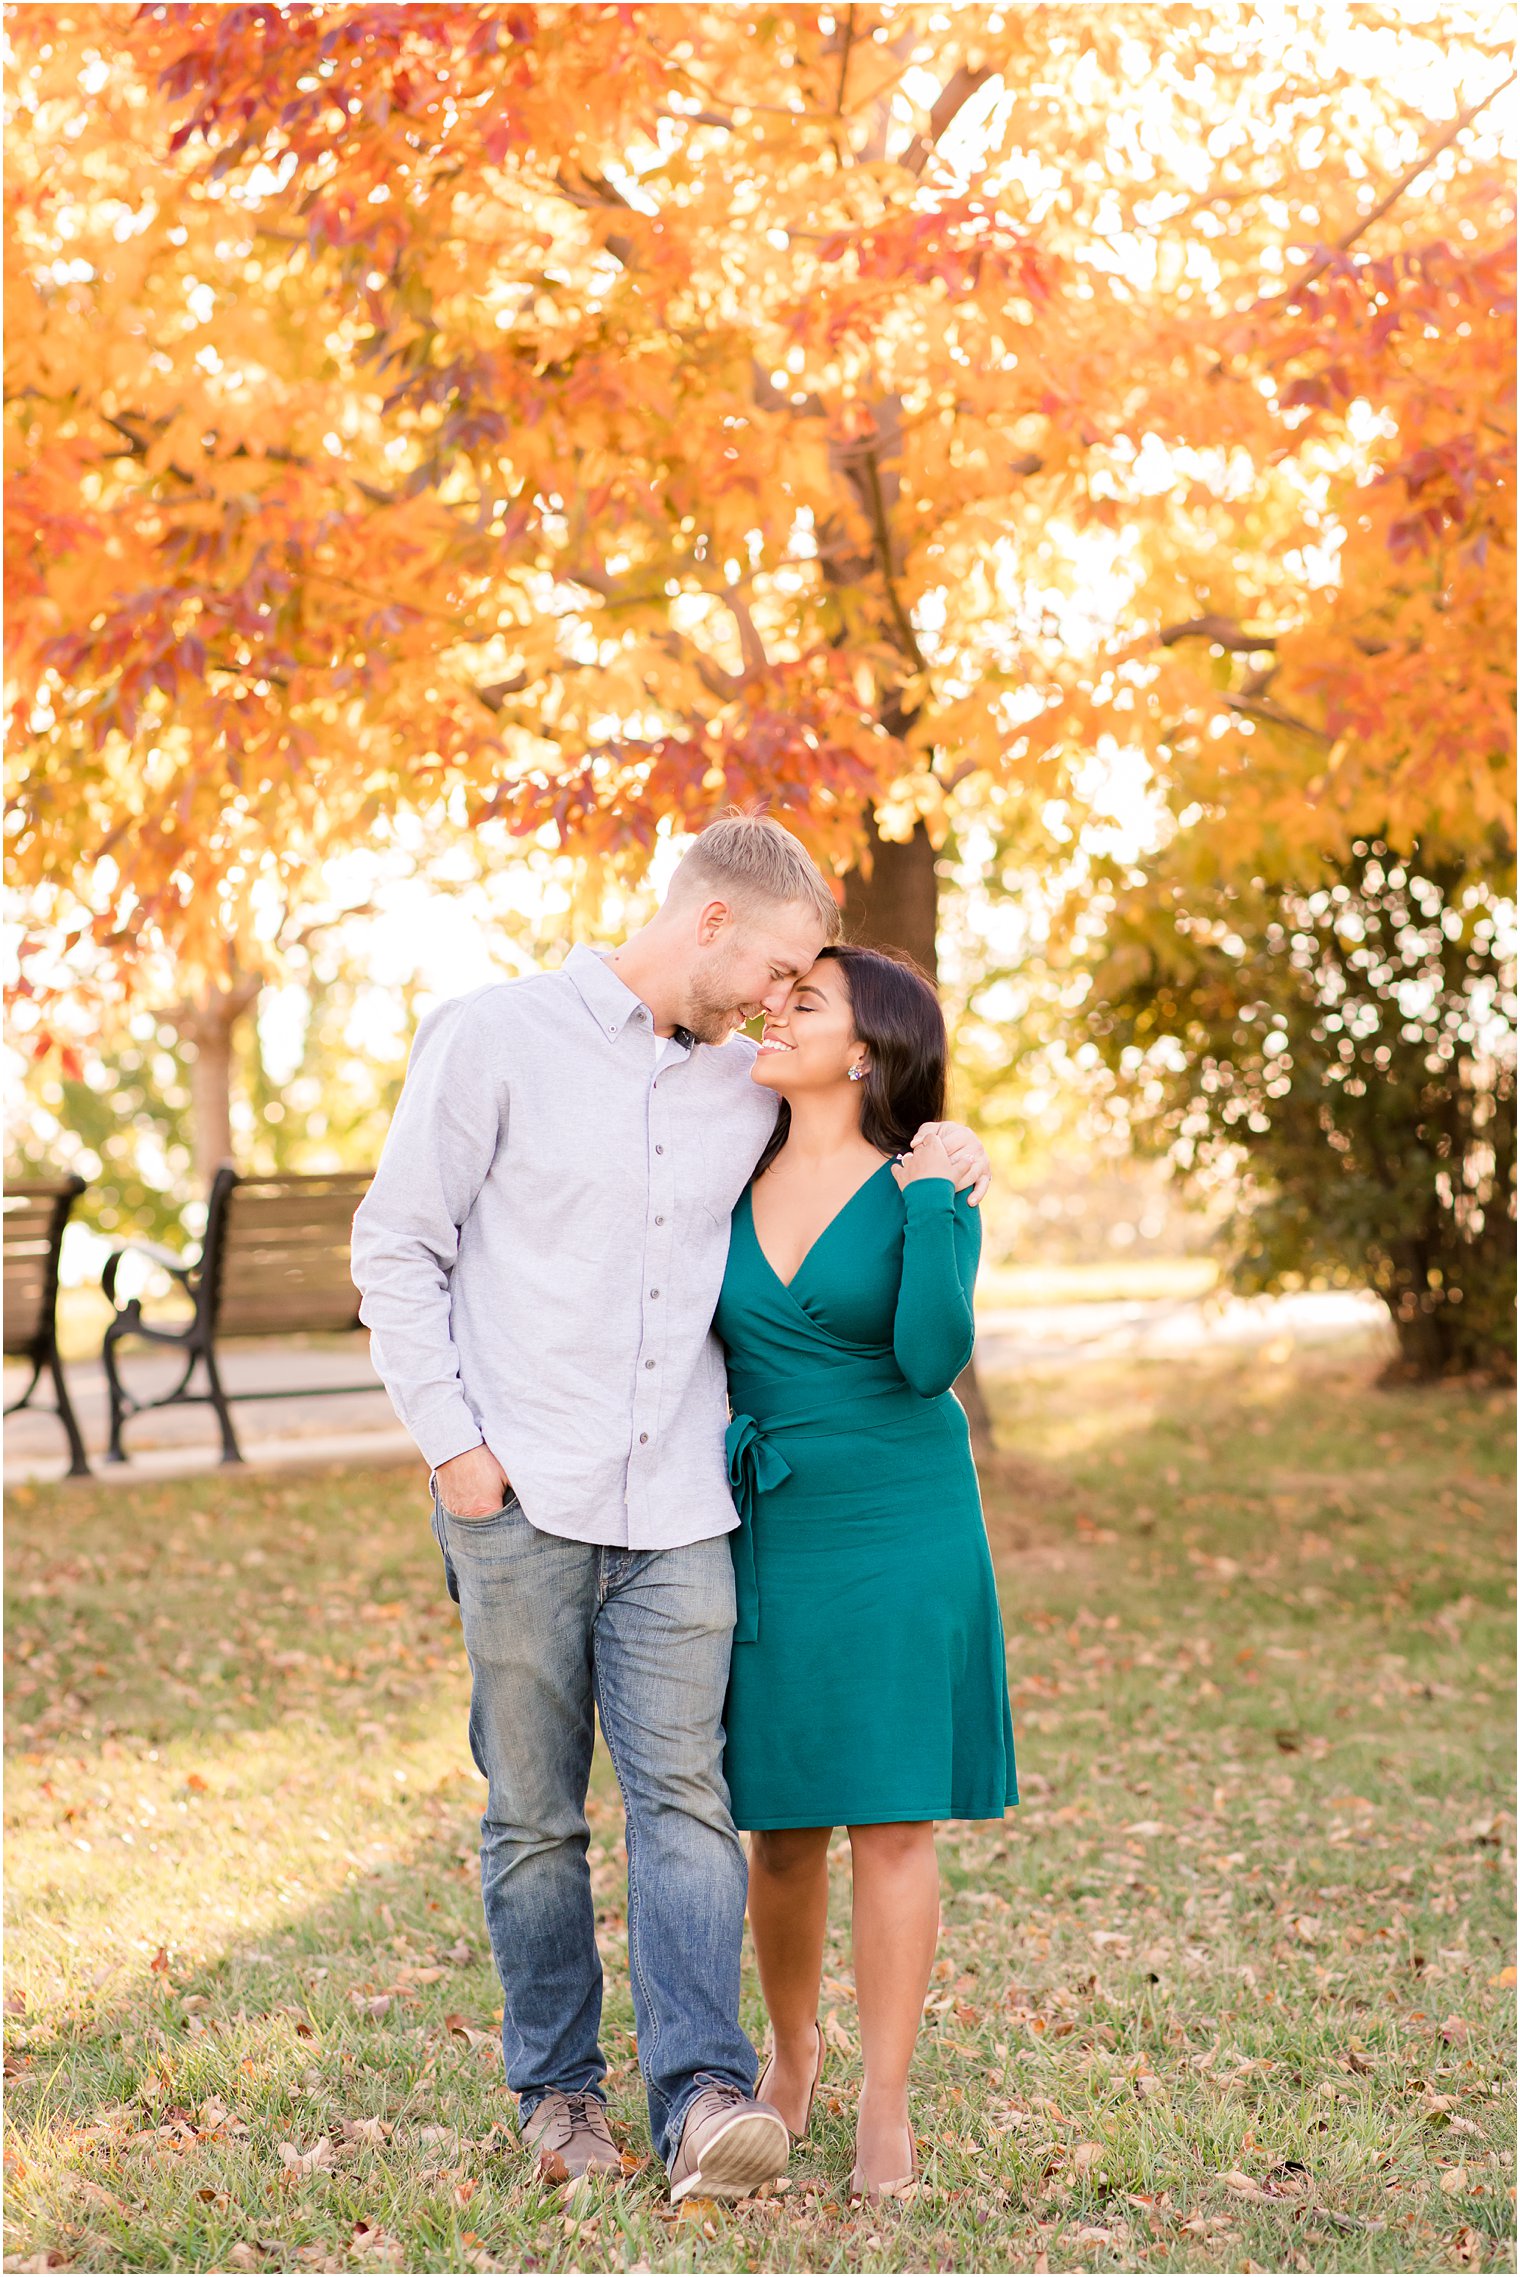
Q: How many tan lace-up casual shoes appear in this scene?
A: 2